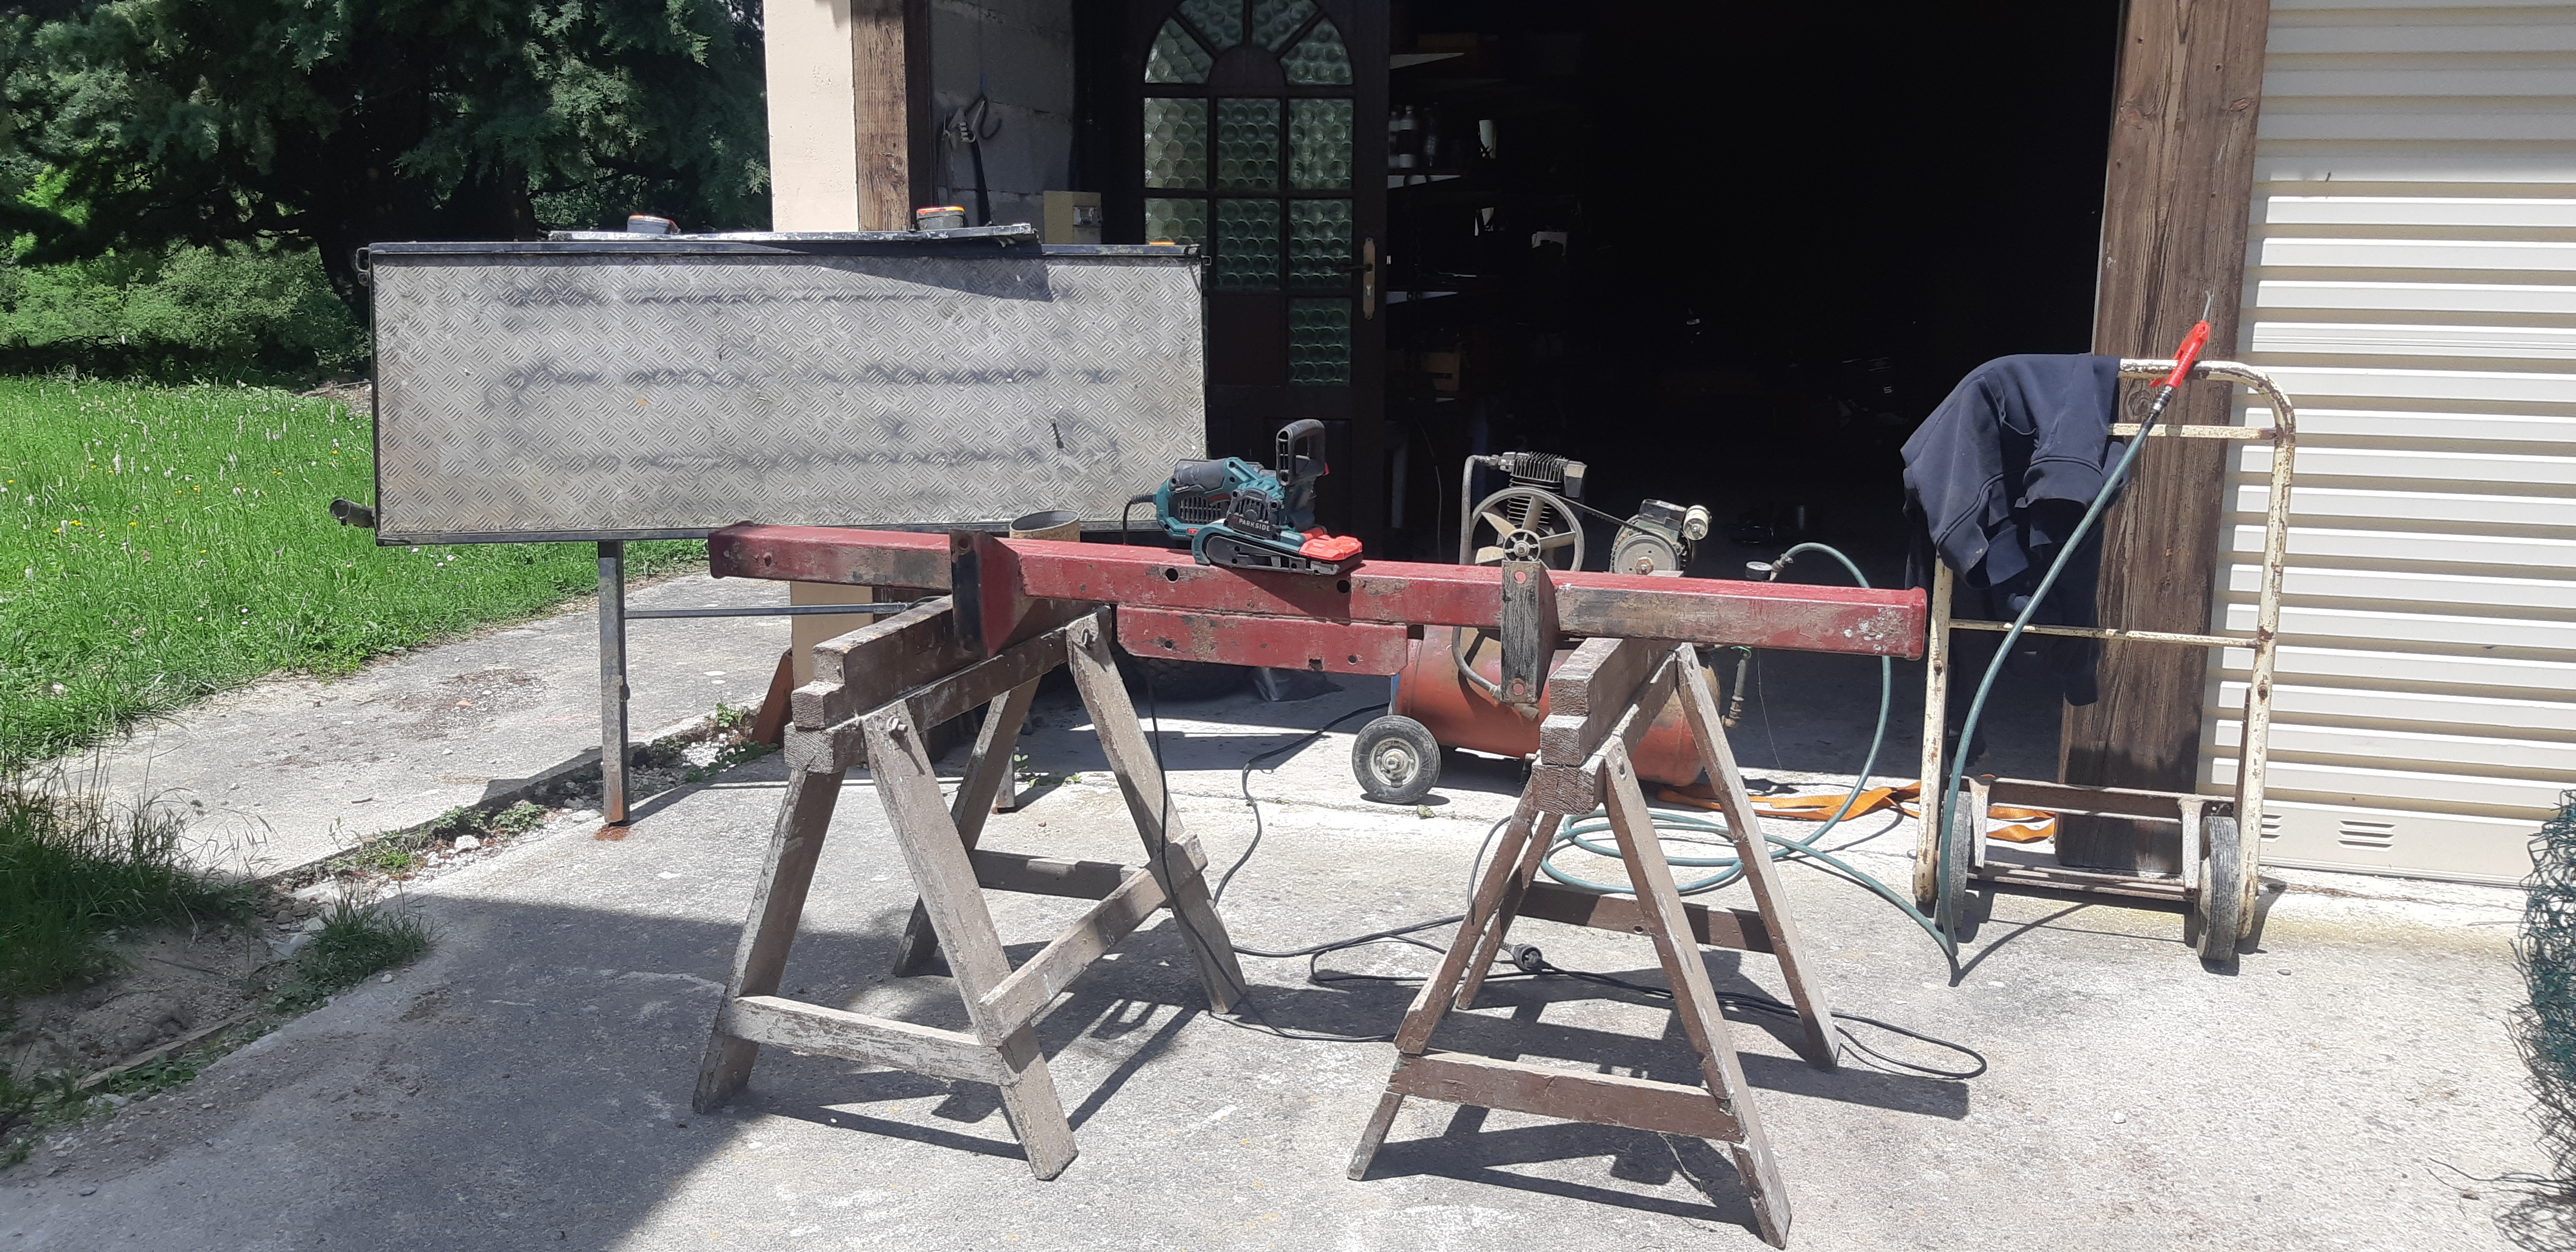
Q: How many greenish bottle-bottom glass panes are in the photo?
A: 11